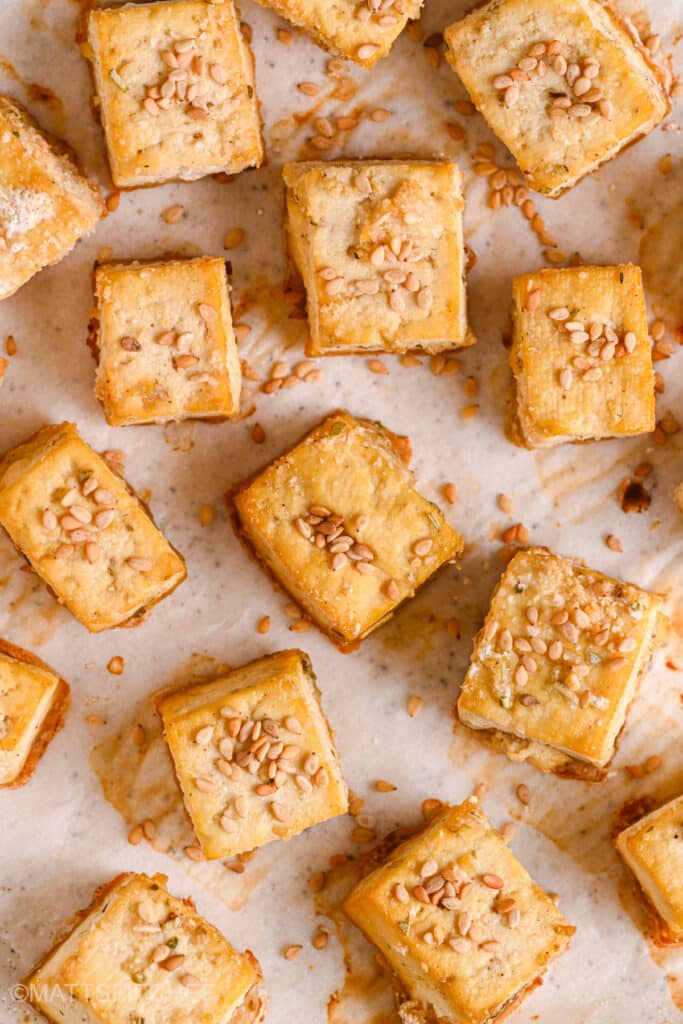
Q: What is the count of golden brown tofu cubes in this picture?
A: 15